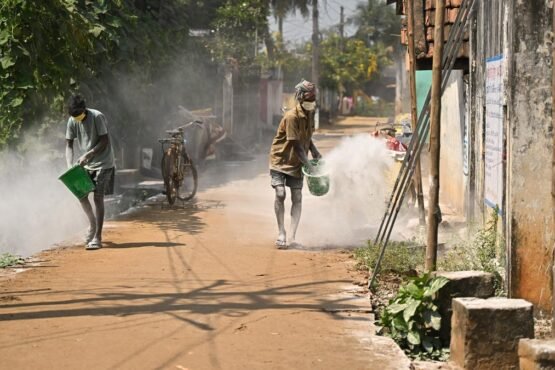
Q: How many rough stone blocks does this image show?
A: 3